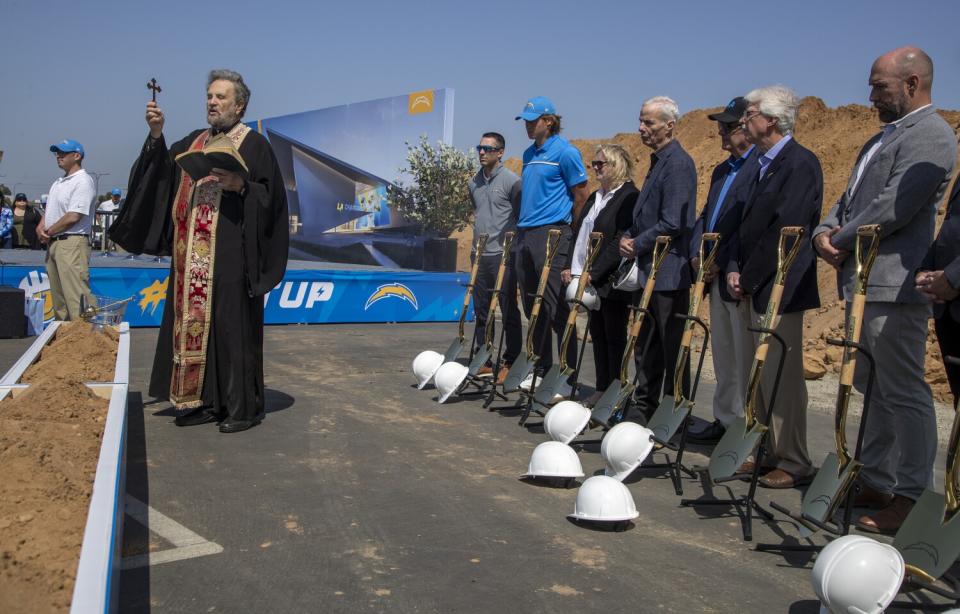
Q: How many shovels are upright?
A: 9